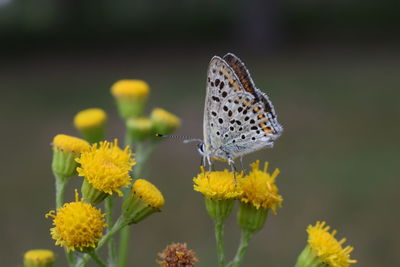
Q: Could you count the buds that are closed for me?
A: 7